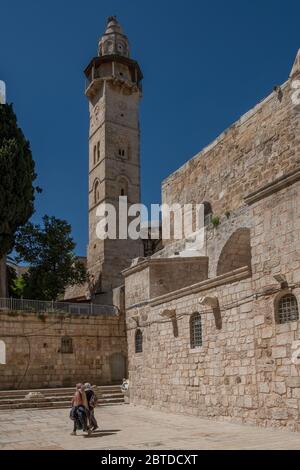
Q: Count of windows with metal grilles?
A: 3